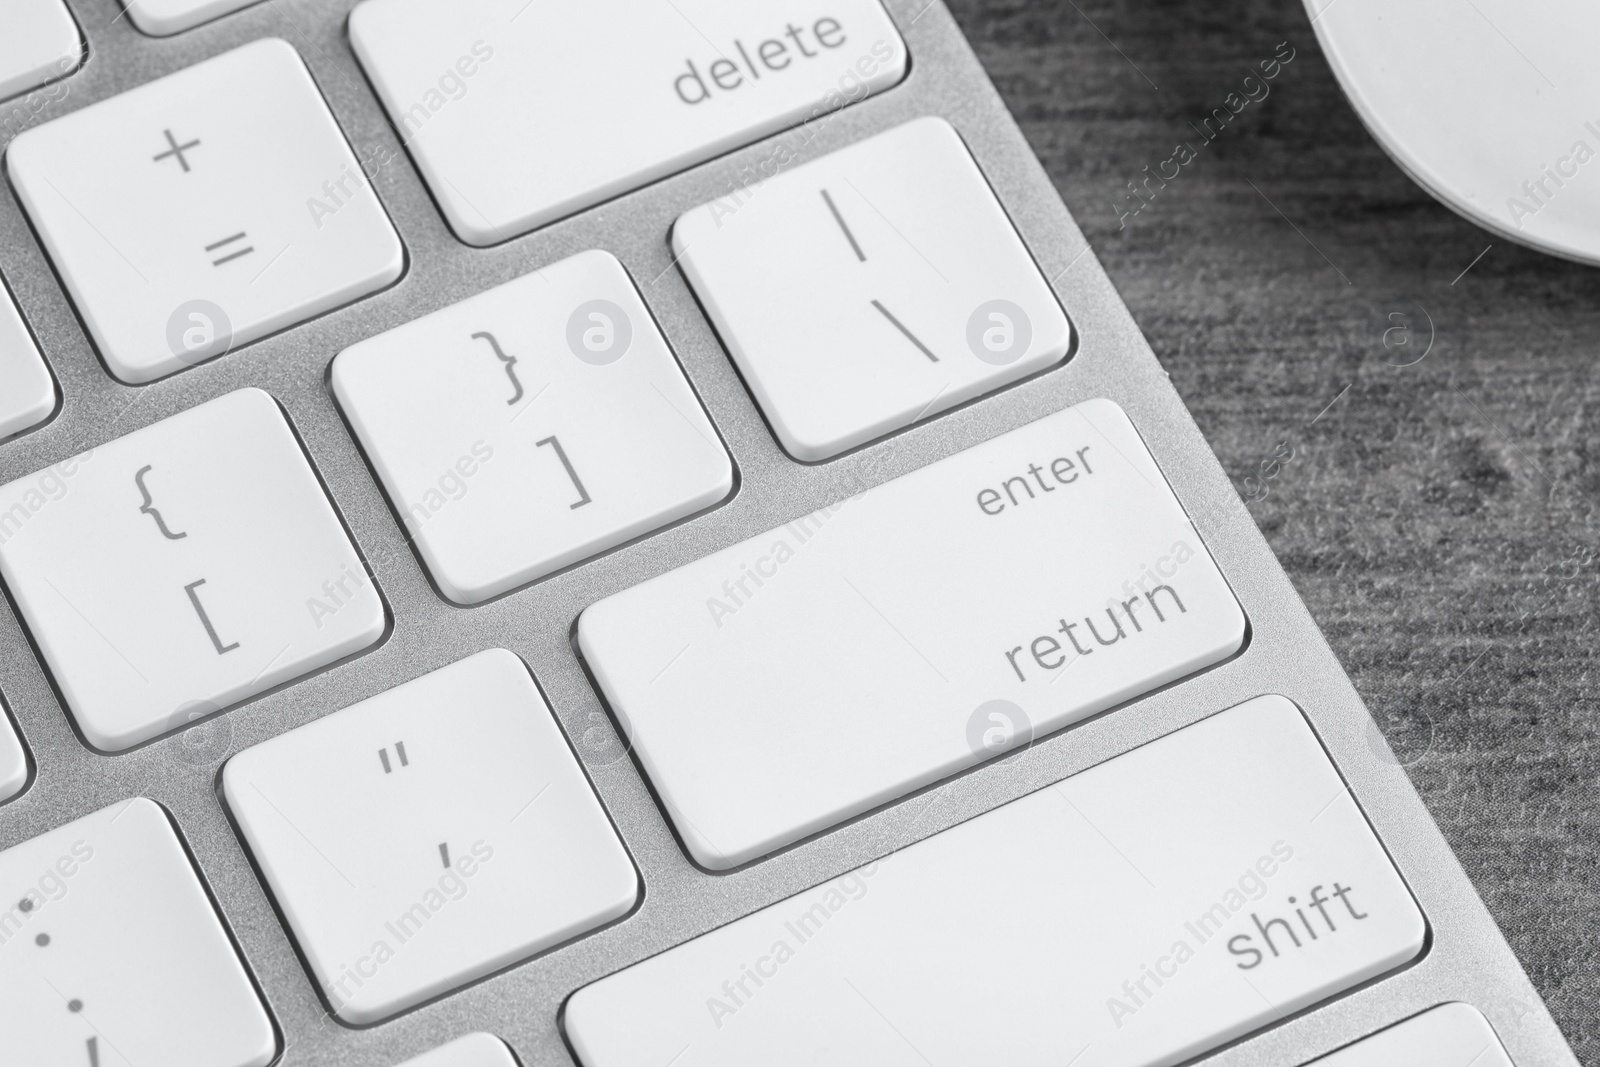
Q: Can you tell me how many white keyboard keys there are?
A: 15